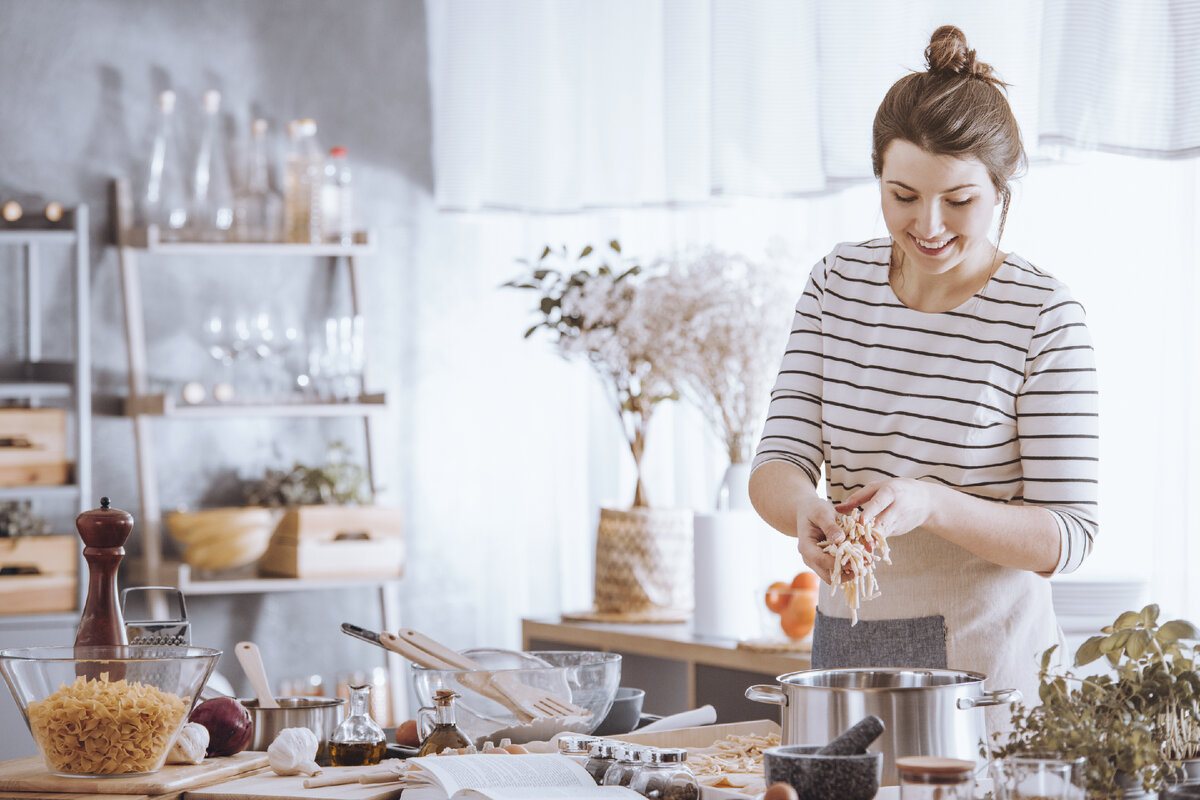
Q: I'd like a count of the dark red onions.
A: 1